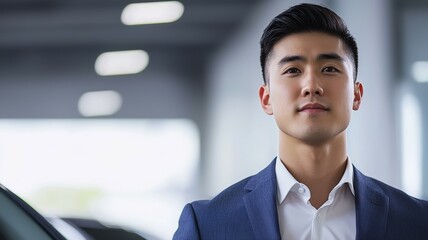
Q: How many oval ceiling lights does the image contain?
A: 3